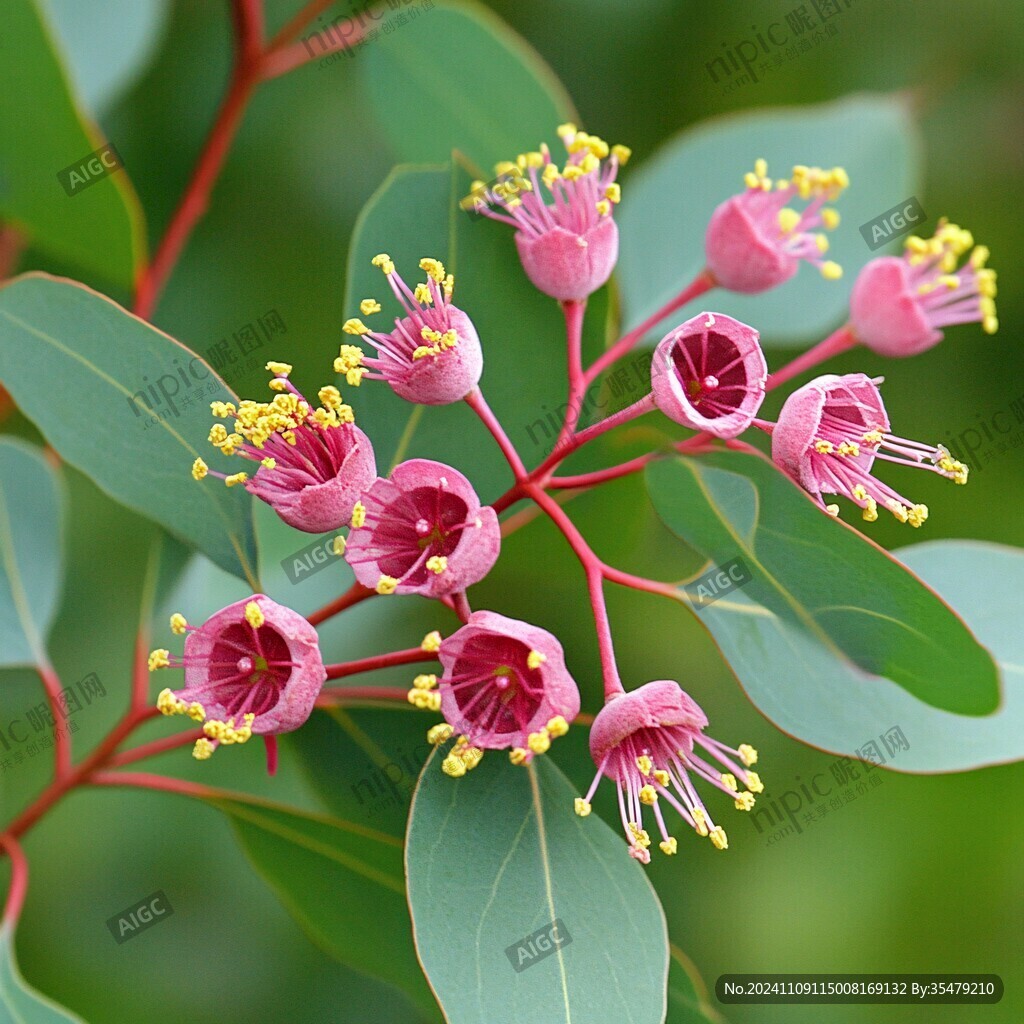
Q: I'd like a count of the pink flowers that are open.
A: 11